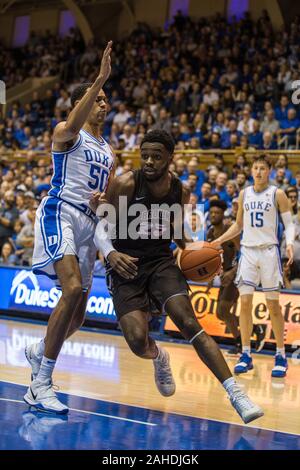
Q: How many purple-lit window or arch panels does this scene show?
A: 4